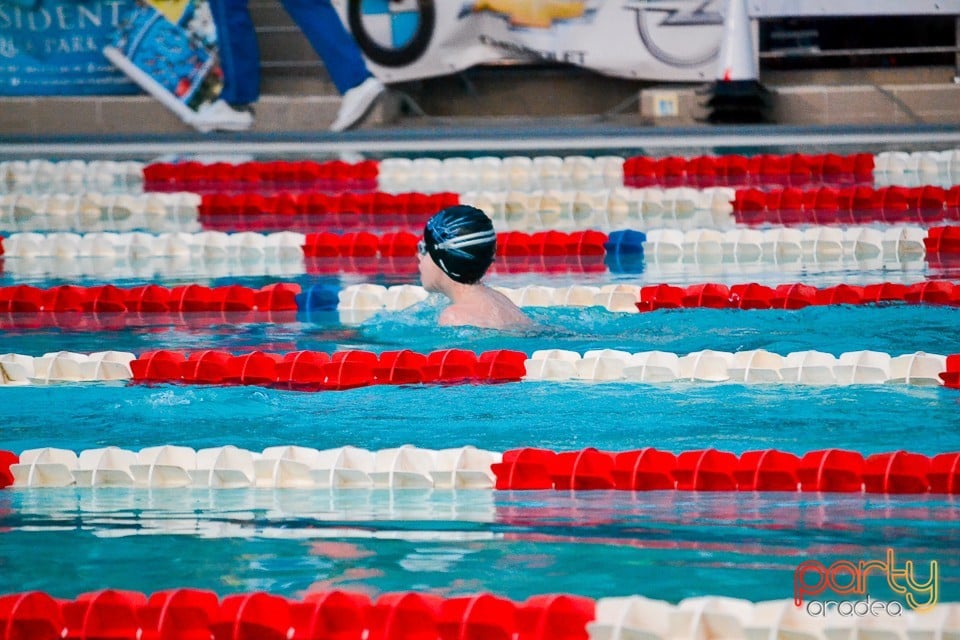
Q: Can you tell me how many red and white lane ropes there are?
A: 7